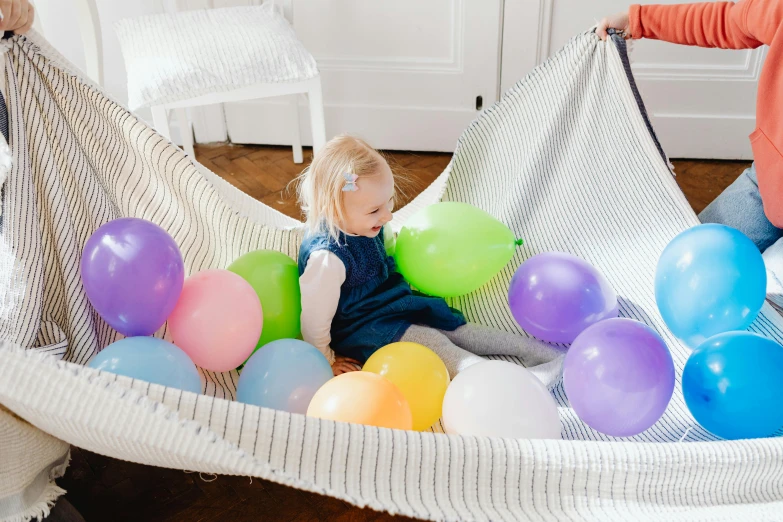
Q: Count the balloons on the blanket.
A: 13